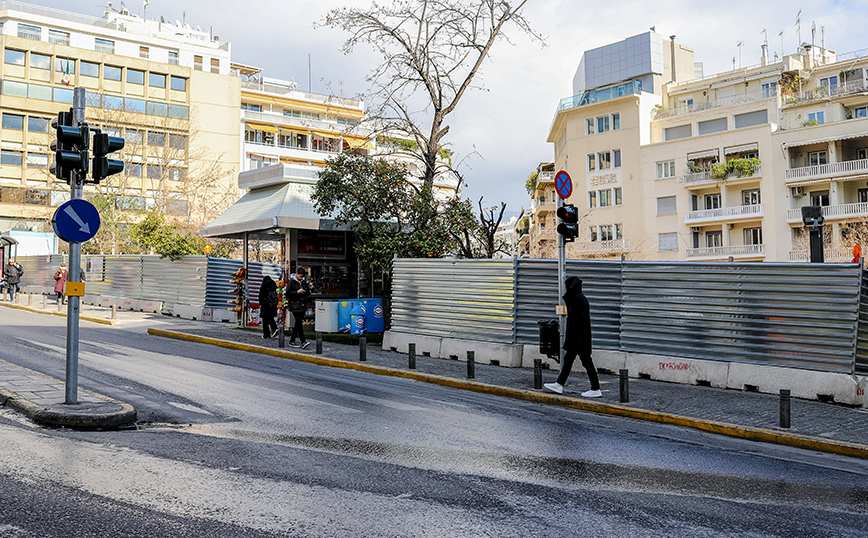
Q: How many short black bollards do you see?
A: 8